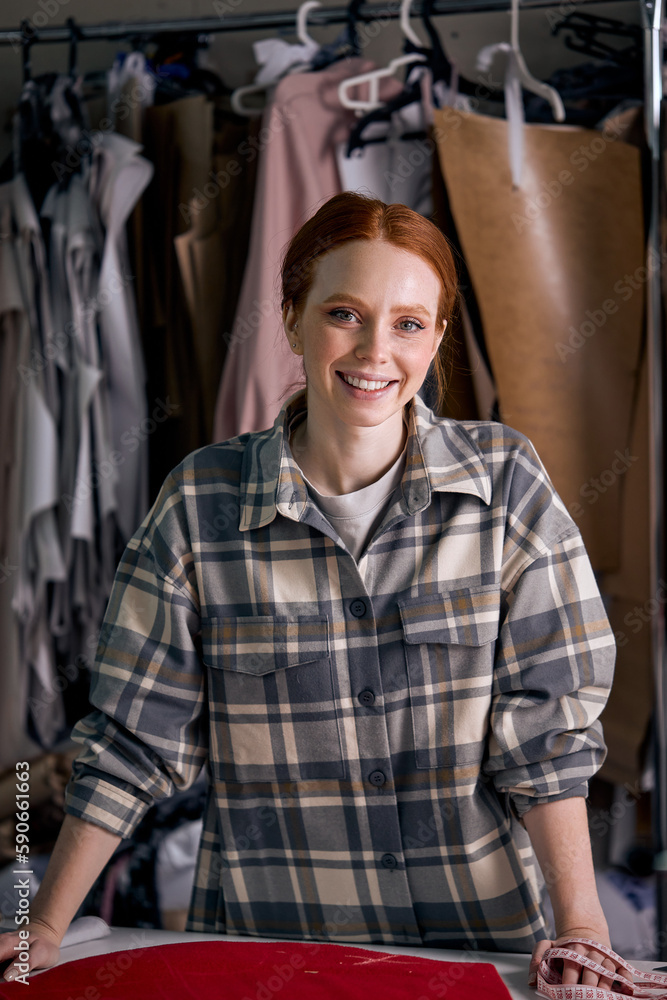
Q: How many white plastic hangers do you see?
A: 3